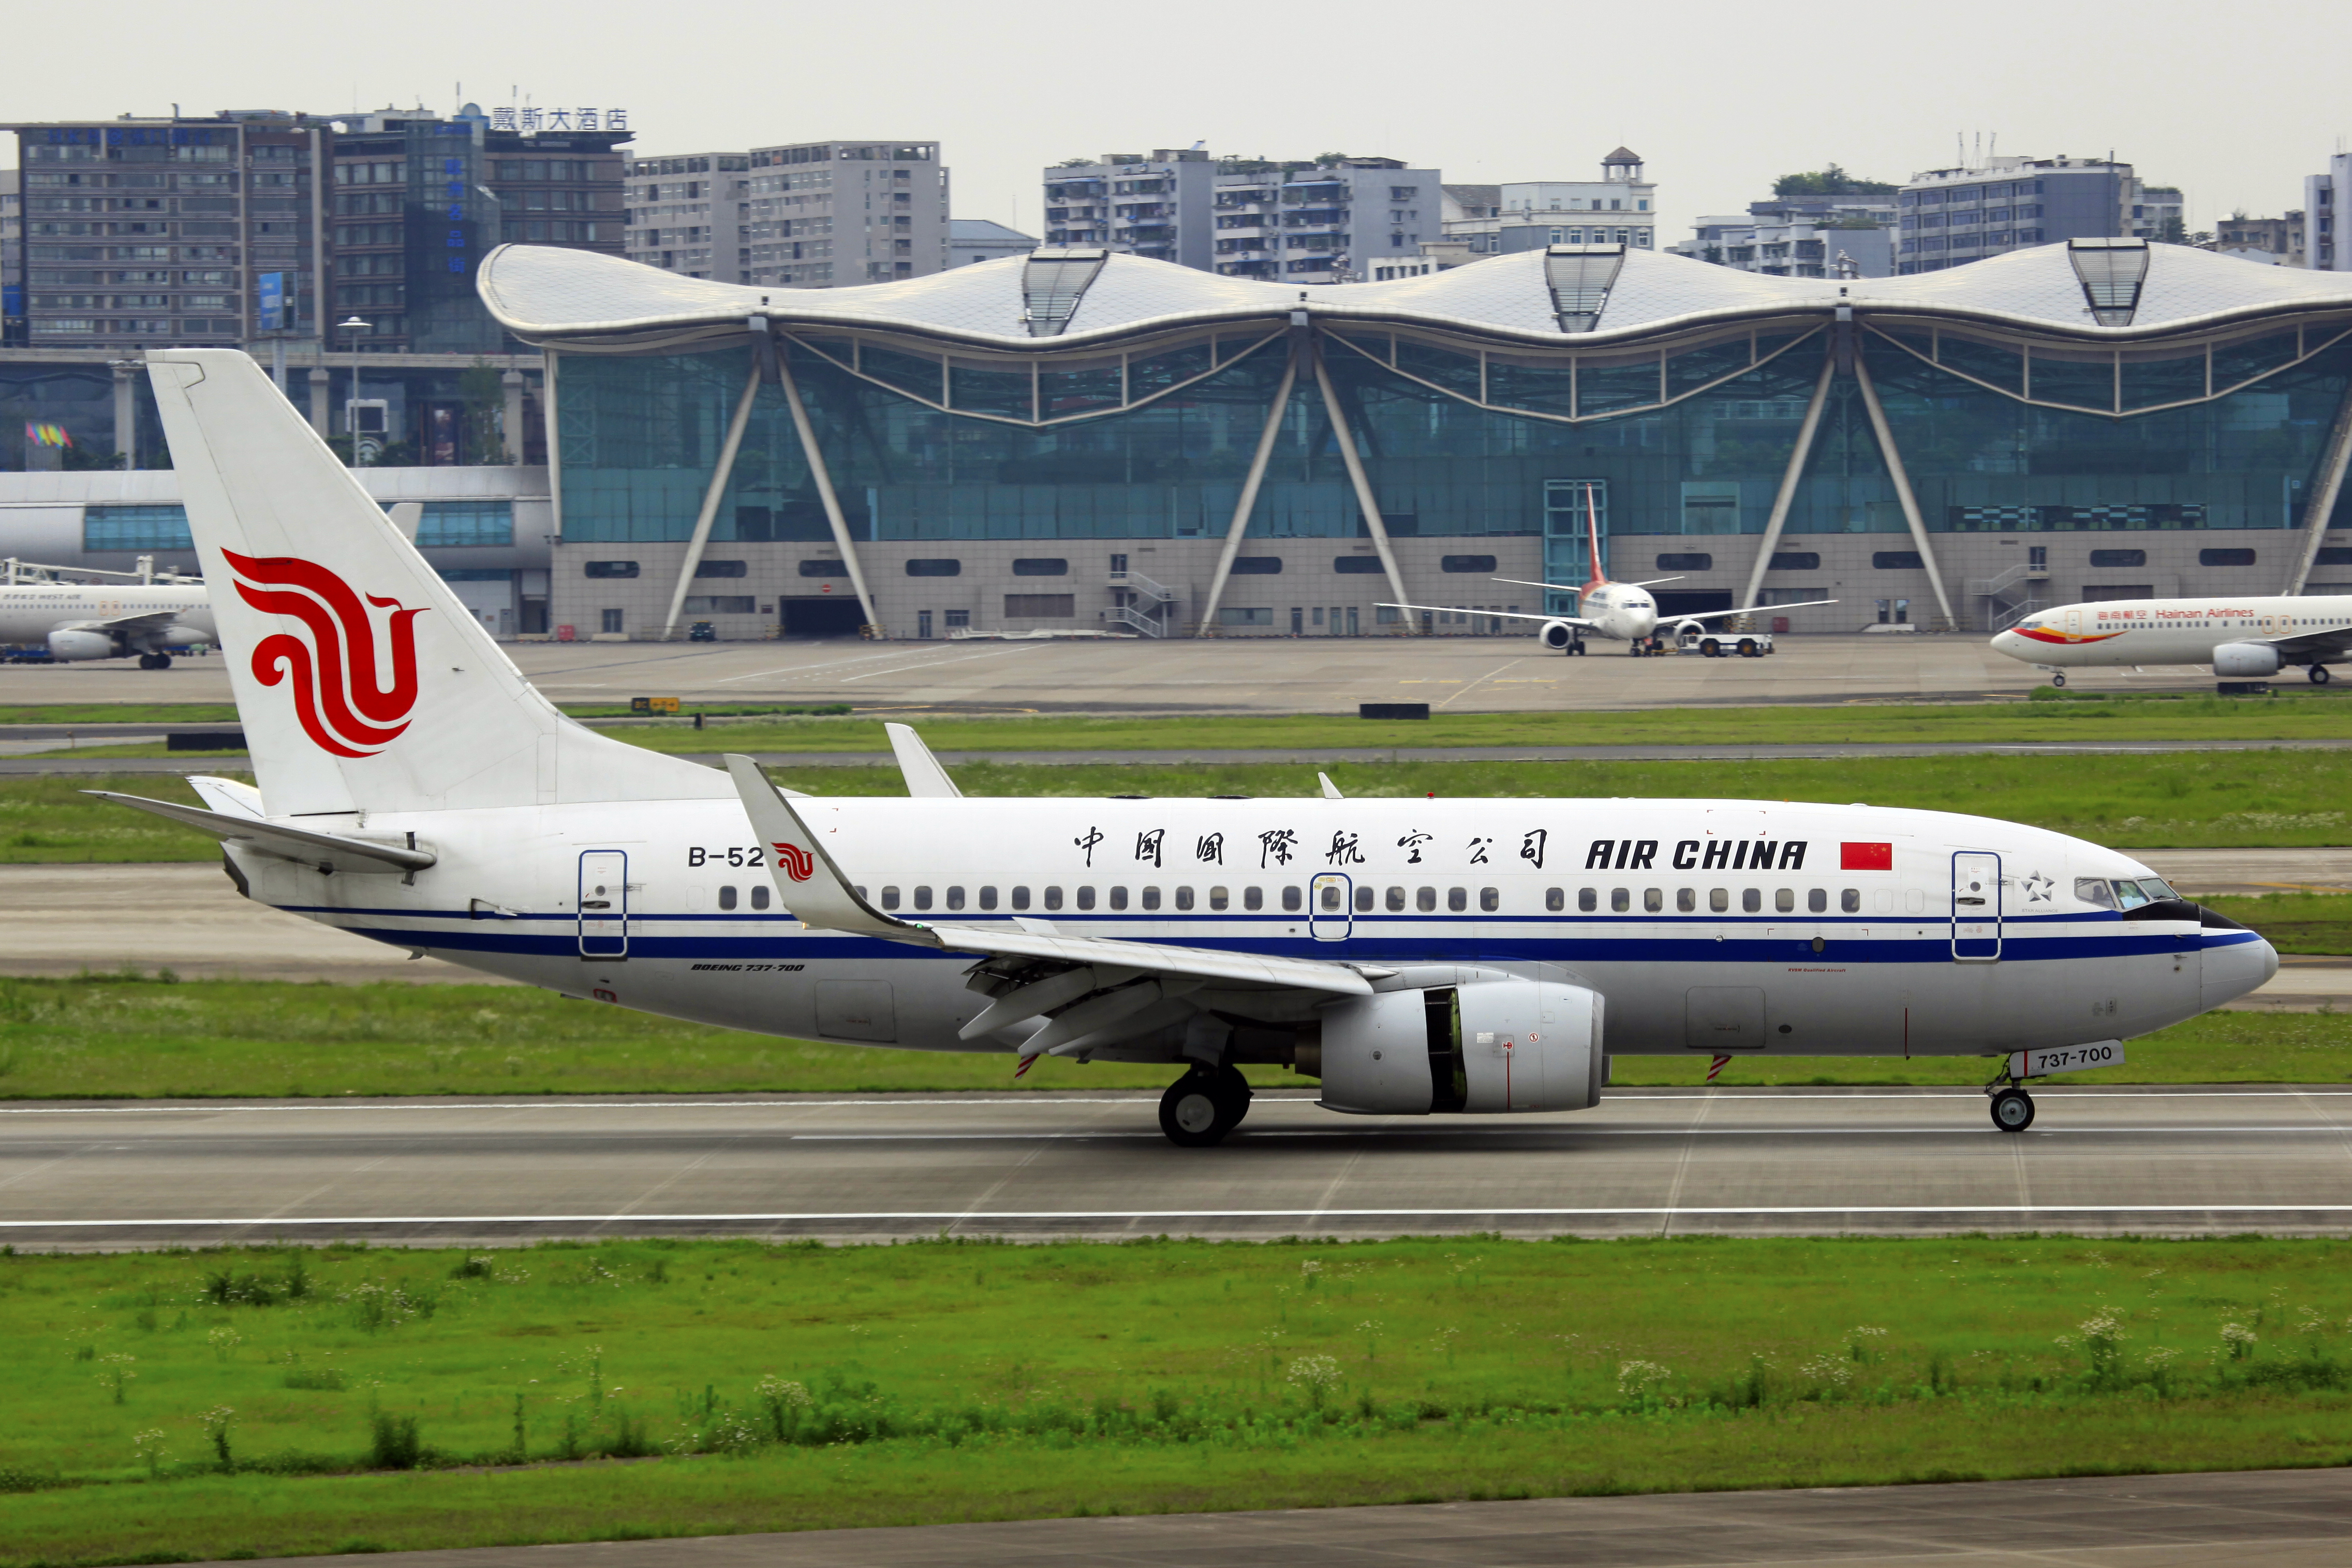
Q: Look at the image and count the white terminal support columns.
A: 7